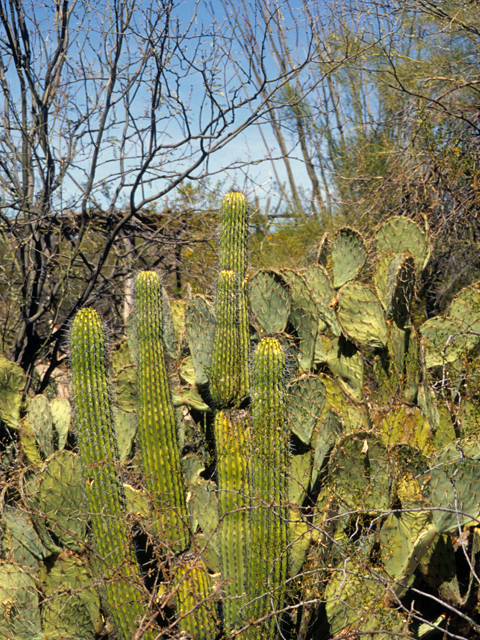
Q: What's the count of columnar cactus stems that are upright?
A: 5